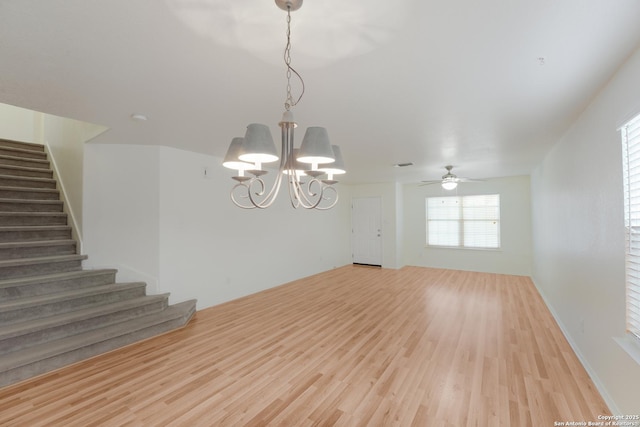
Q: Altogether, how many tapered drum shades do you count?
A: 5